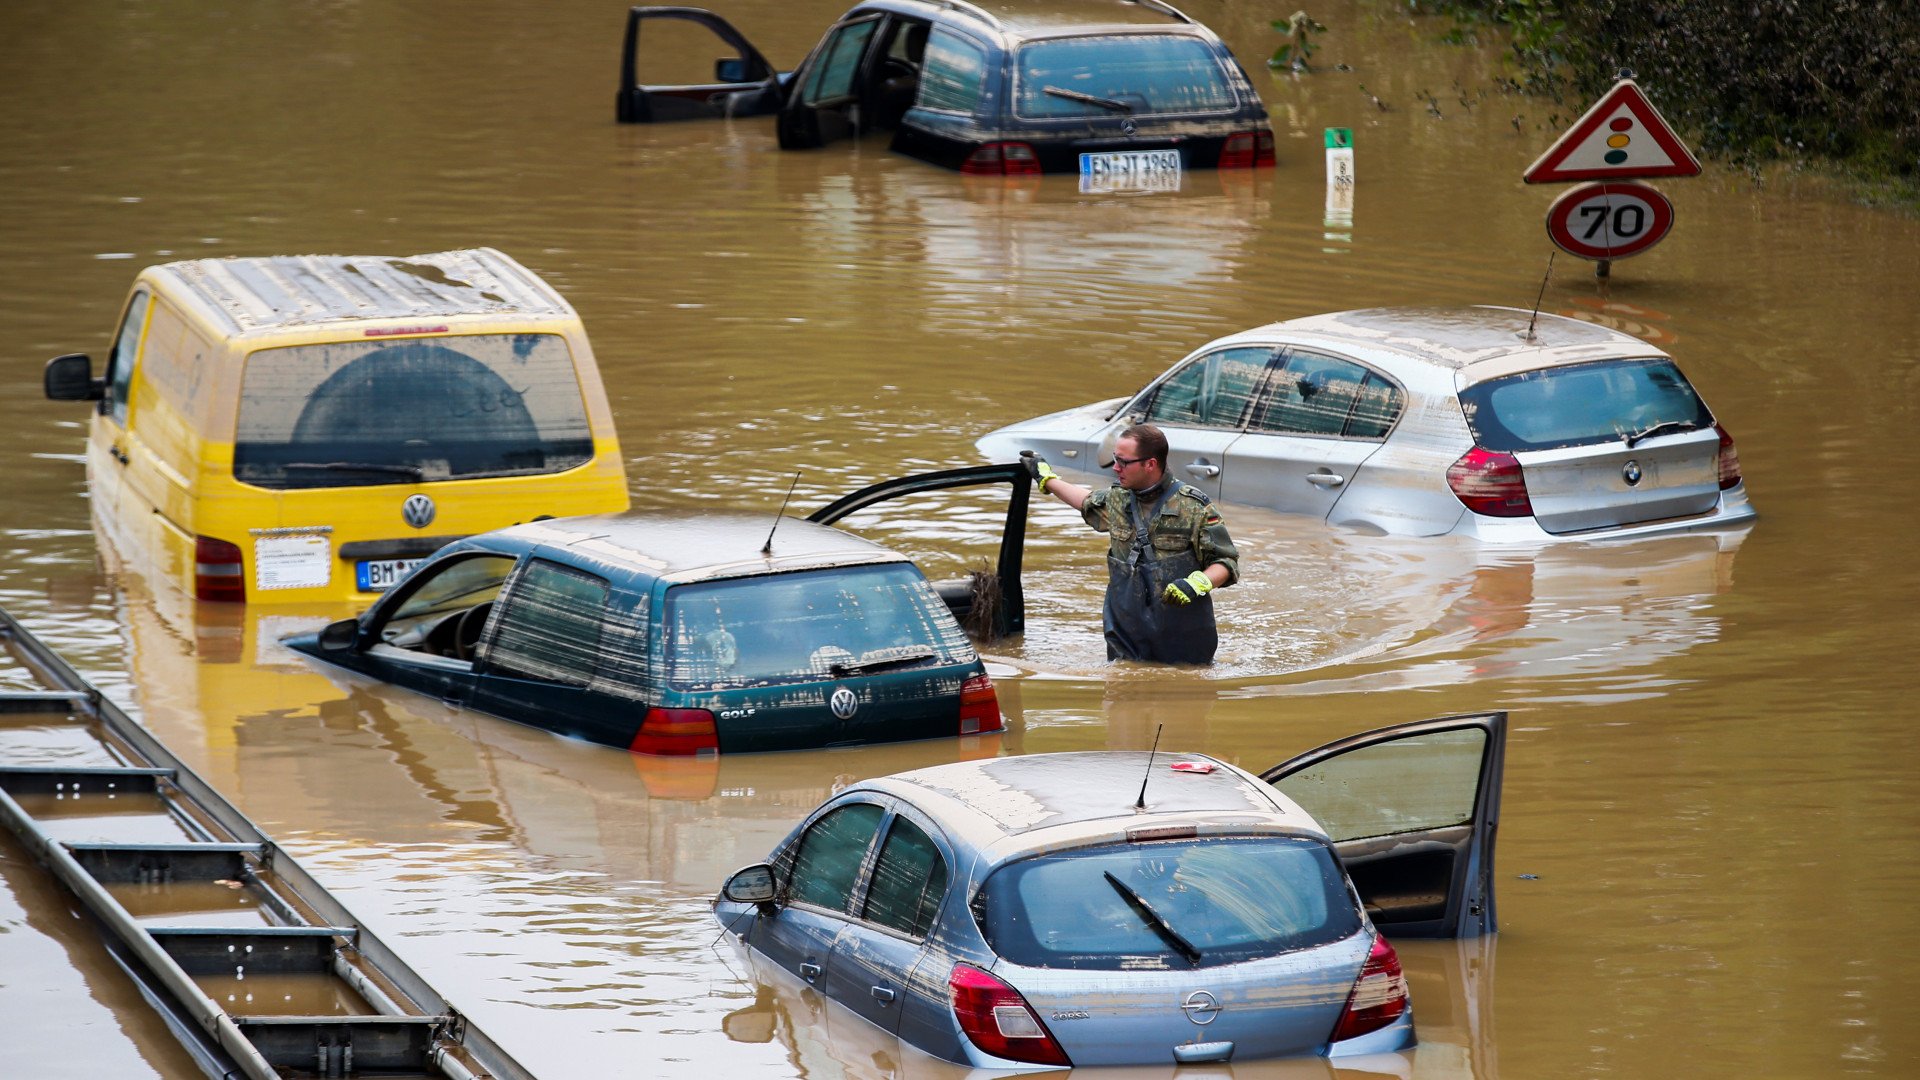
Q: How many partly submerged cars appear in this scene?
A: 5